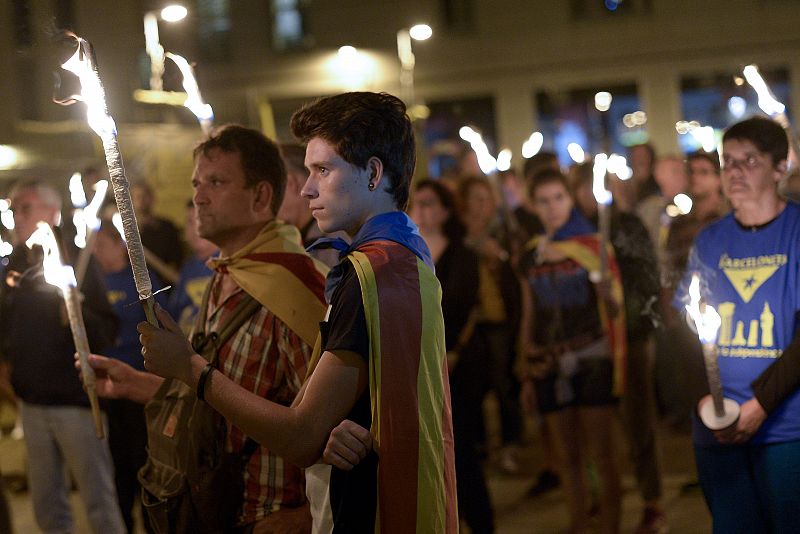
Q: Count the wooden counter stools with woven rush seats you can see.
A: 0